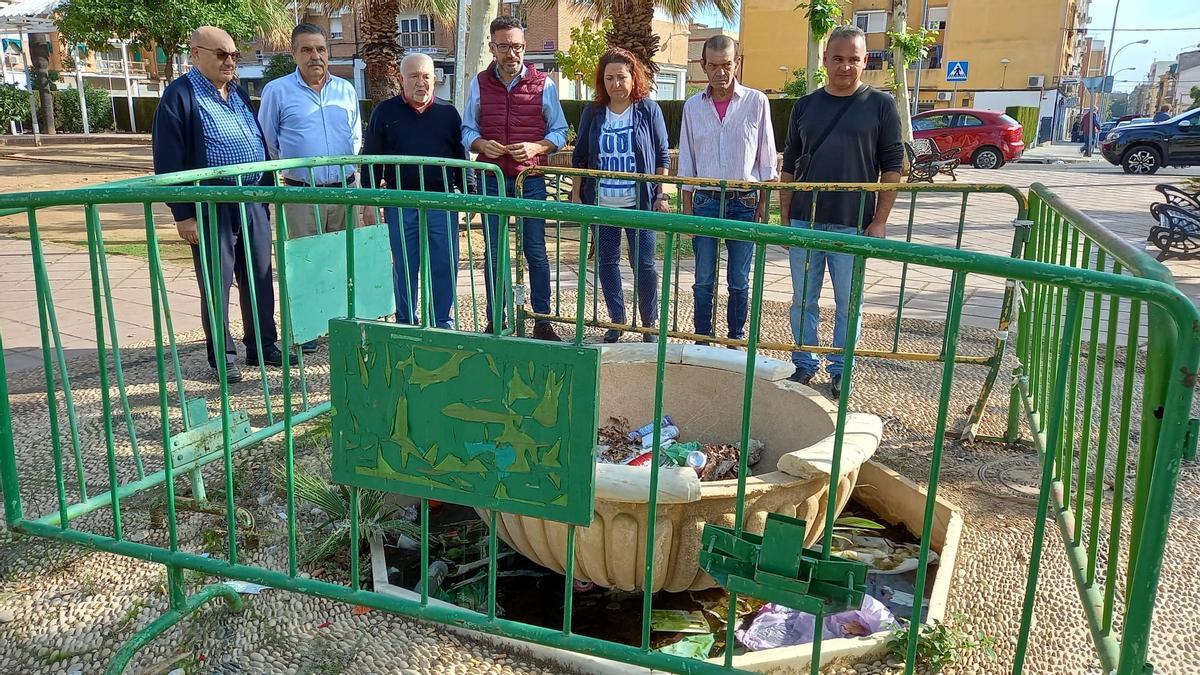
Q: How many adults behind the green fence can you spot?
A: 7